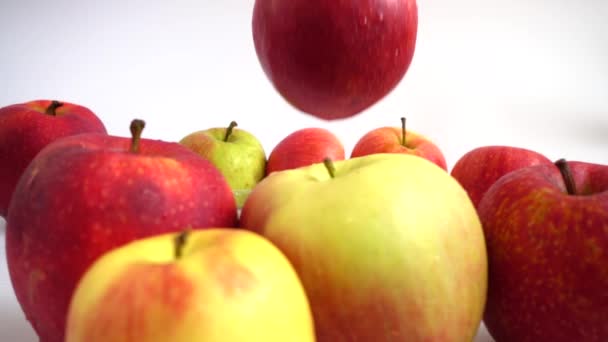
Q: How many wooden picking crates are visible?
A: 0